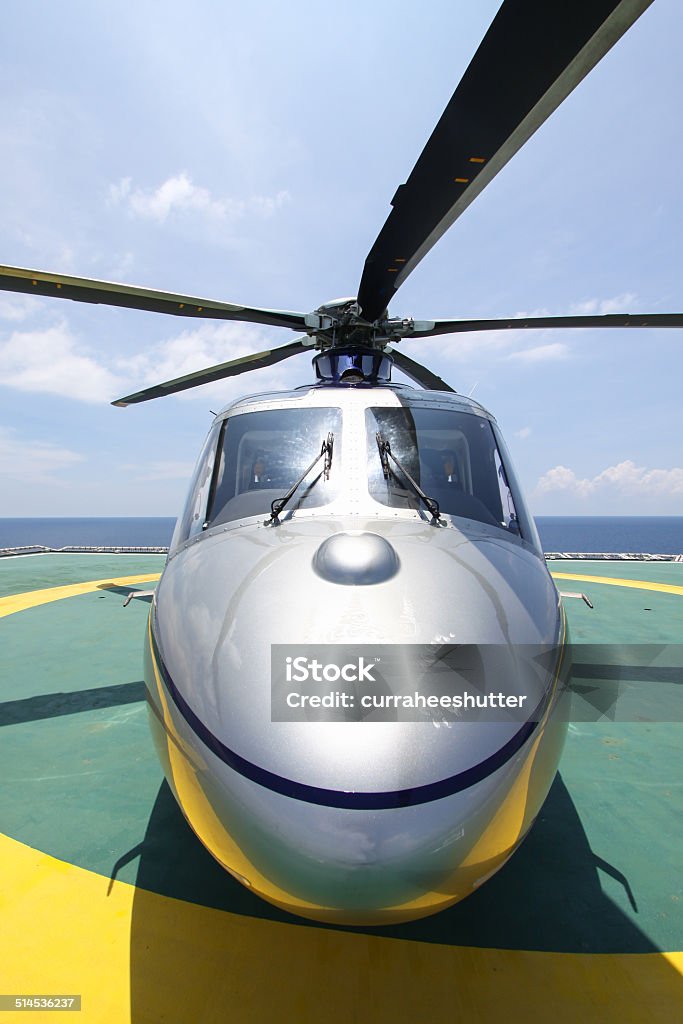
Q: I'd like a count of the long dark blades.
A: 5